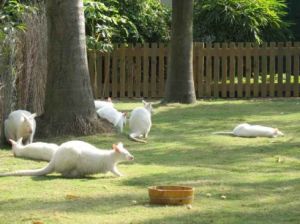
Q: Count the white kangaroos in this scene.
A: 7